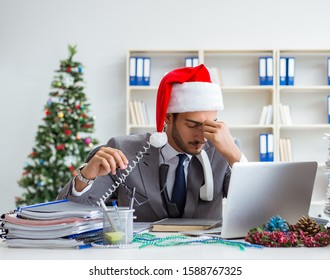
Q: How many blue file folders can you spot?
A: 13